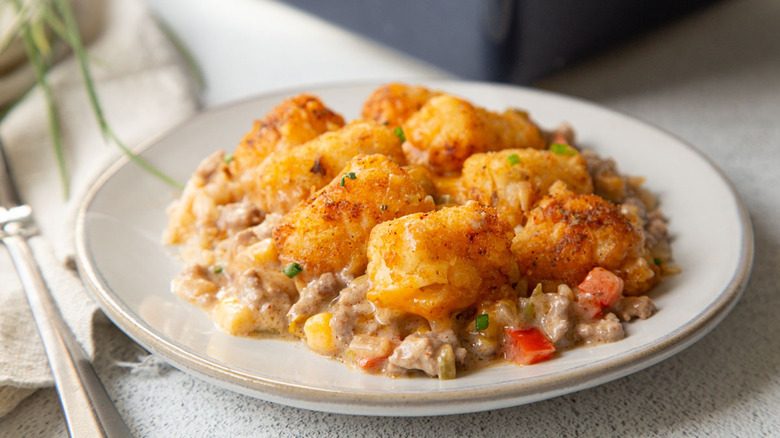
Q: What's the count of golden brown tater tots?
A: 8